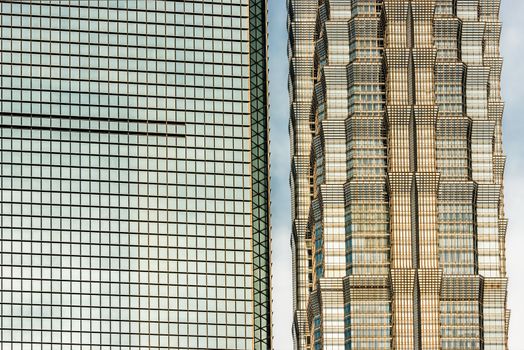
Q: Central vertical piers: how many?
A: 2